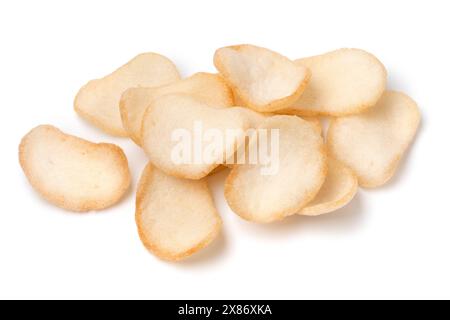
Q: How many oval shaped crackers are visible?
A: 10